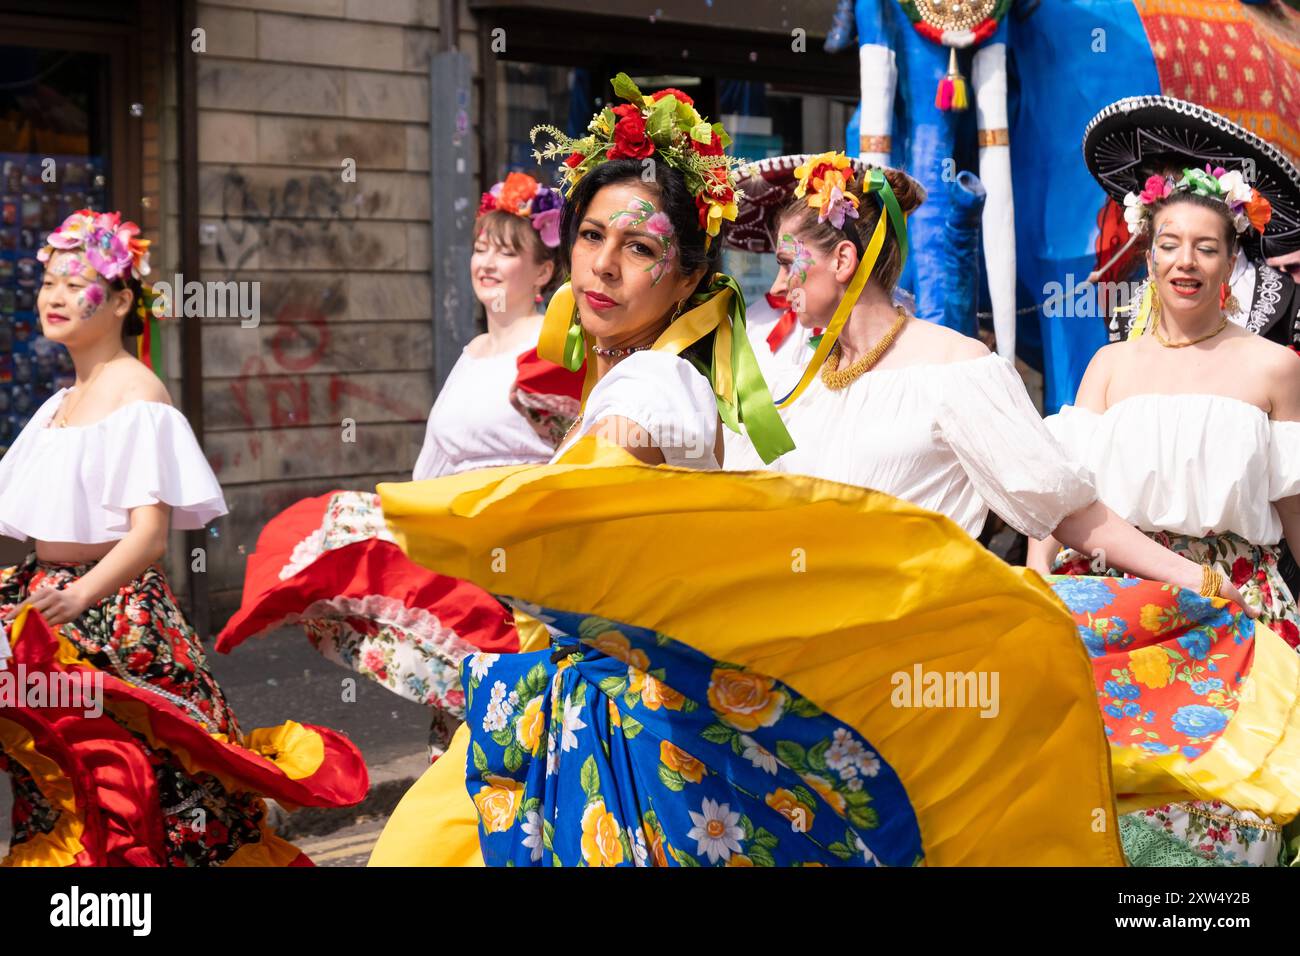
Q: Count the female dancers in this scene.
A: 5